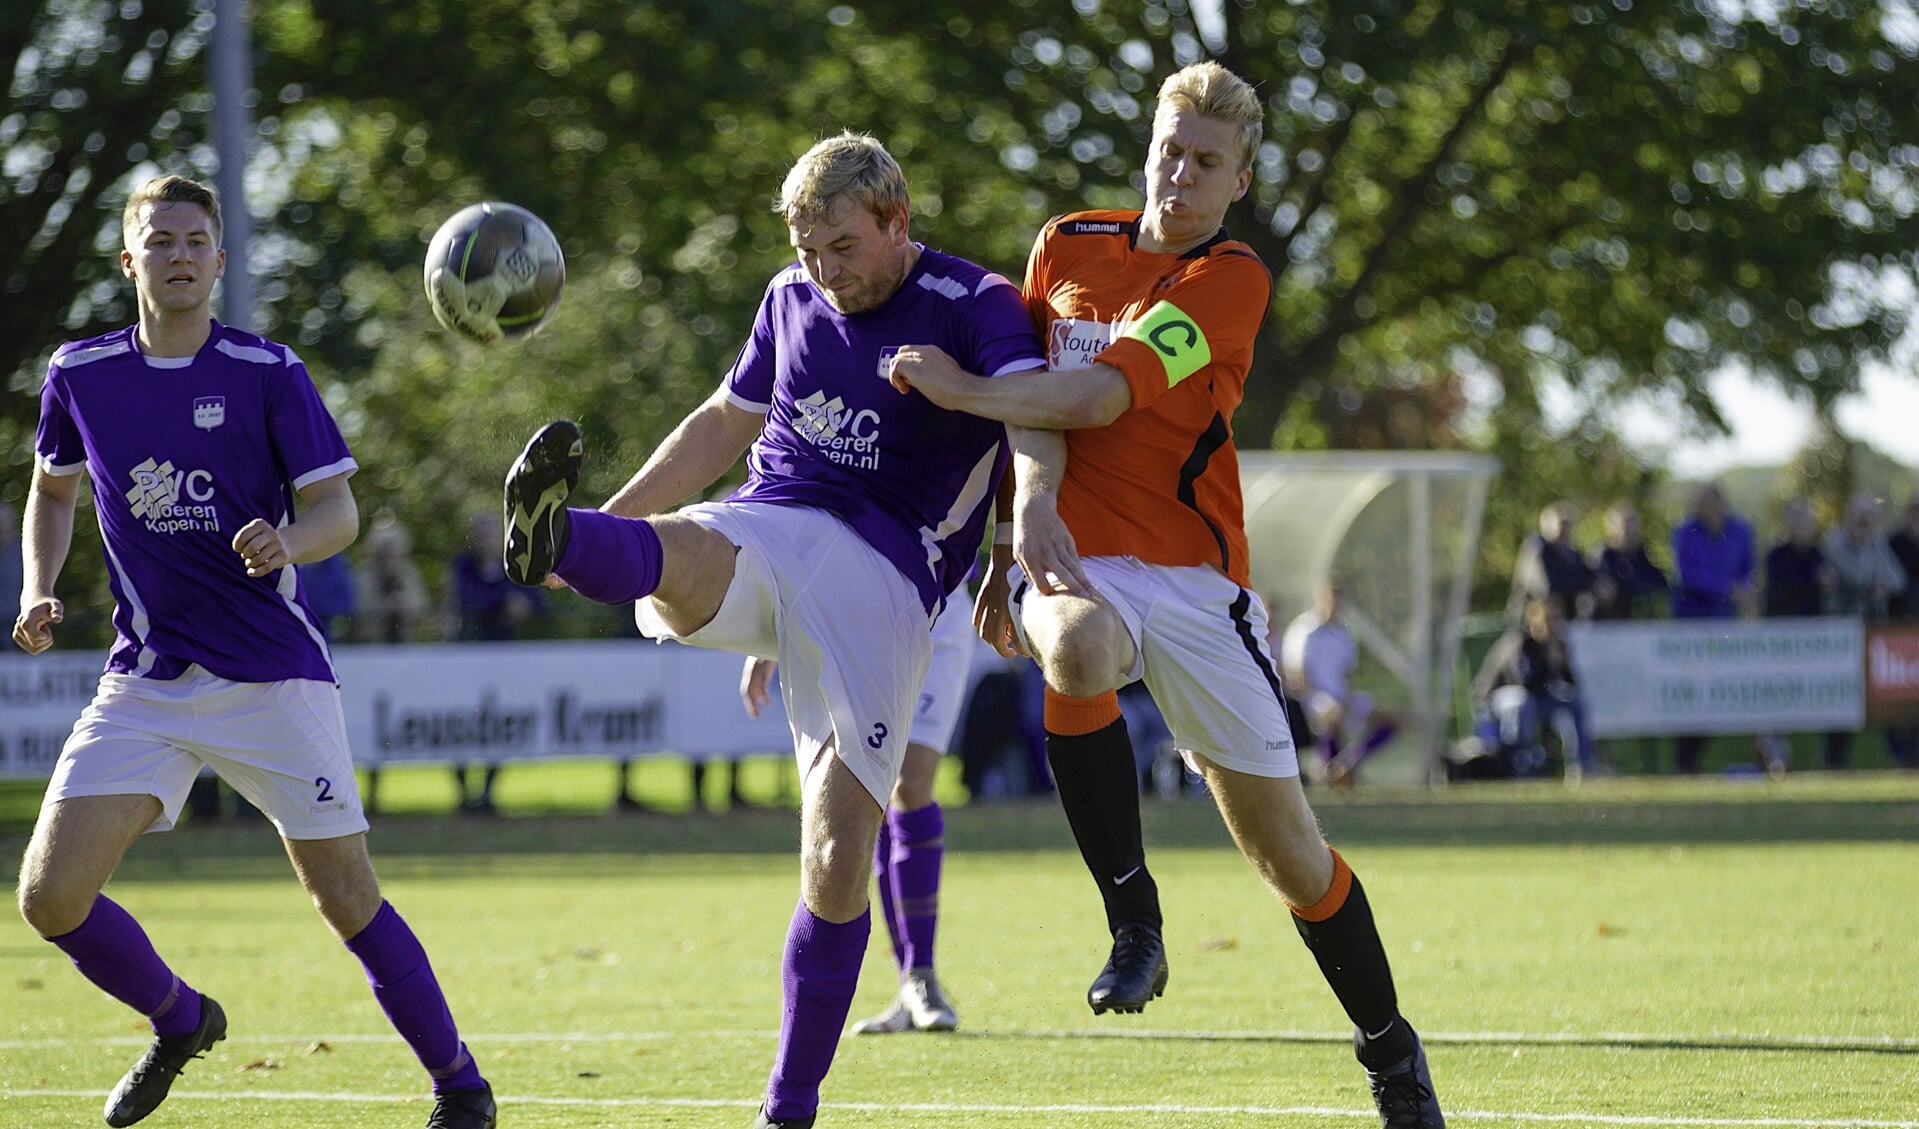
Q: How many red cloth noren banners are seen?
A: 0